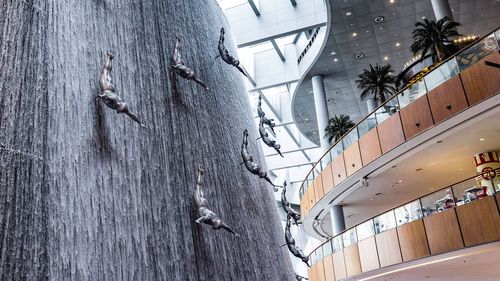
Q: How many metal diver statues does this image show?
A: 9